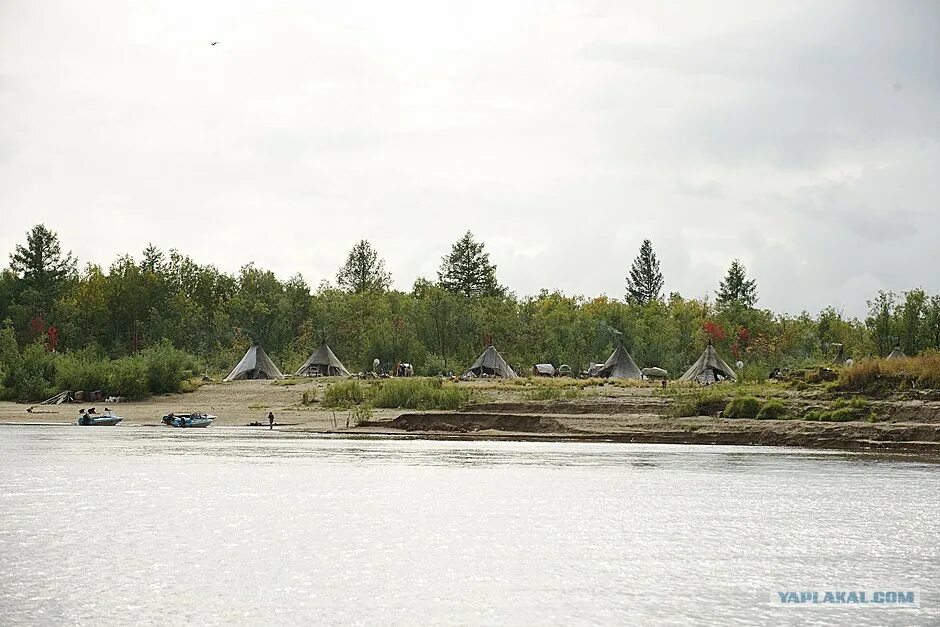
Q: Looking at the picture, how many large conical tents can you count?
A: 5